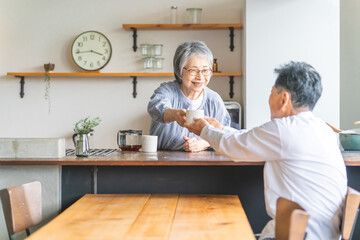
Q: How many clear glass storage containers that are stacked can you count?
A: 4